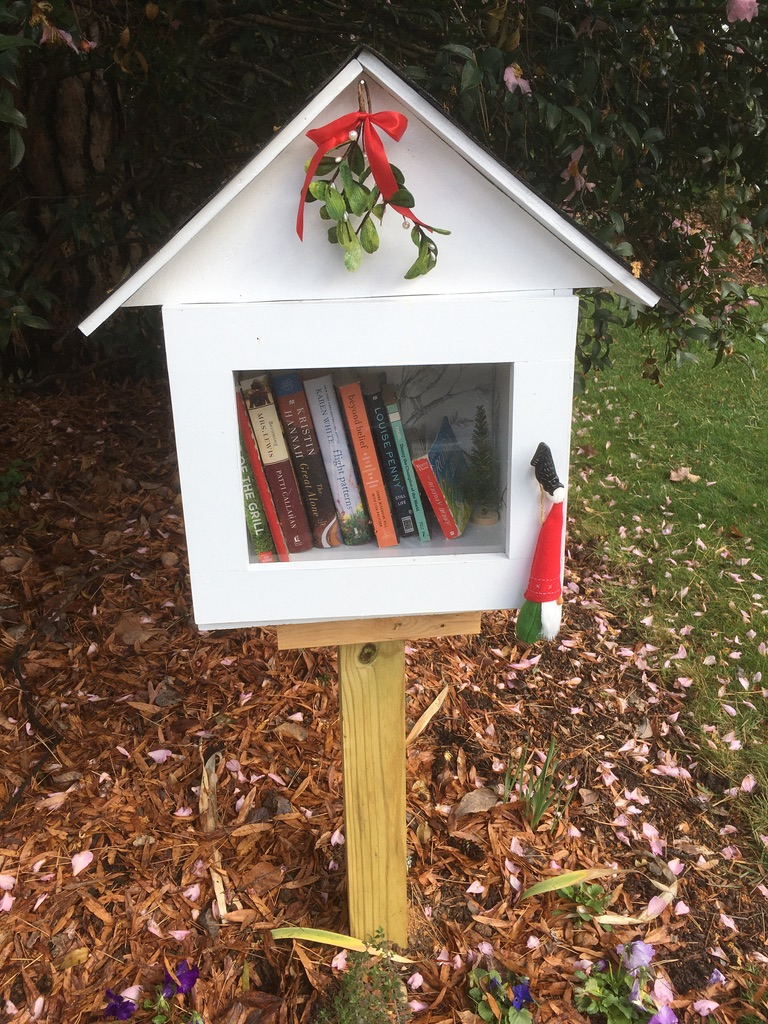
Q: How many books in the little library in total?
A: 9